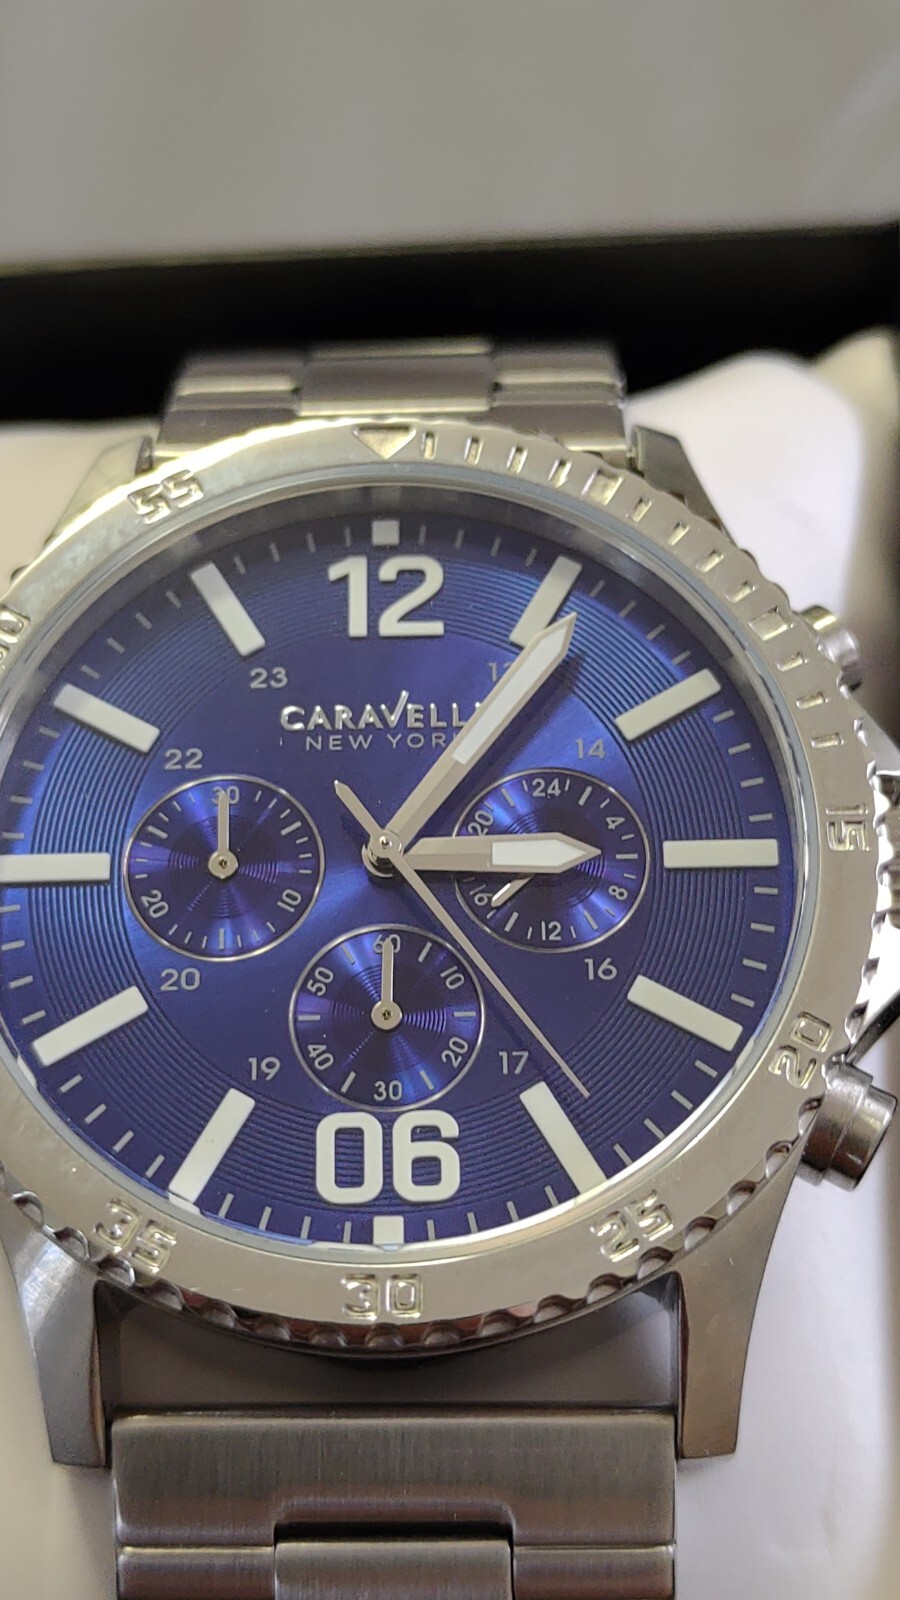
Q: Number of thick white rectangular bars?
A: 10